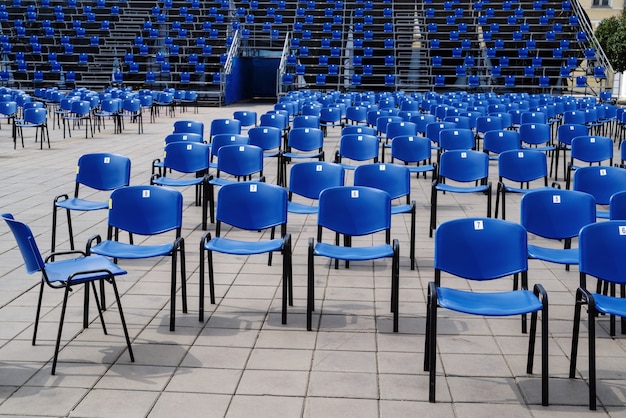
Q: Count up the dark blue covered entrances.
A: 1